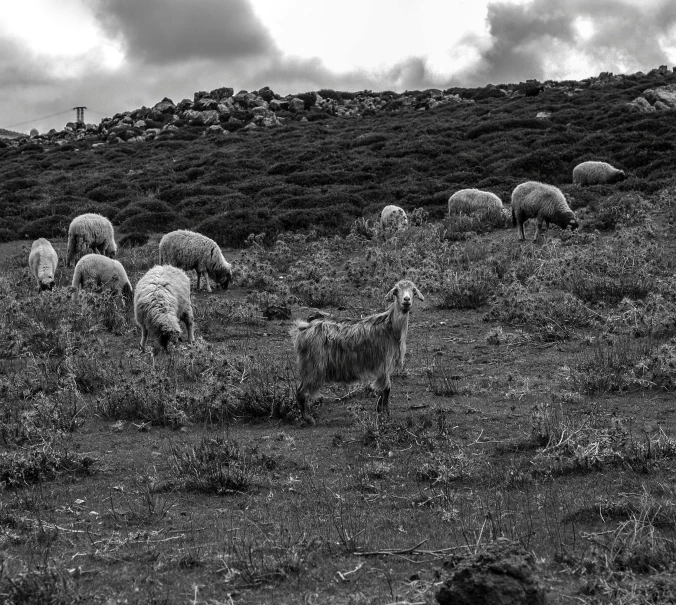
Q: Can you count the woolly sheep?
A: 9